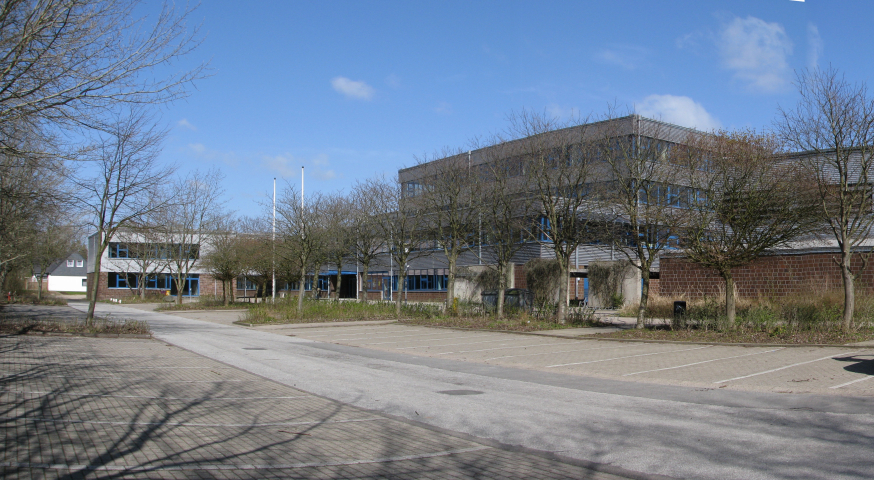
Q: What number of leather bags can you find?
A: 0